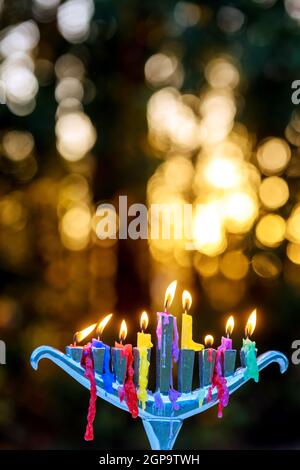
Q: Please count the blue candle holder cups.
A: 9